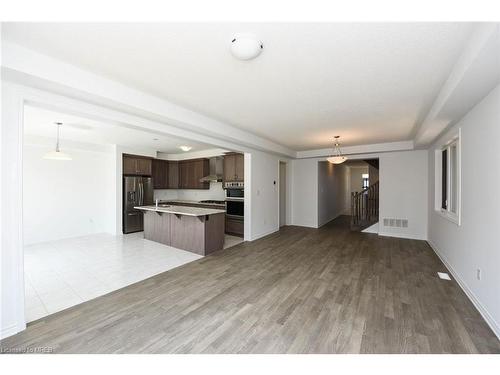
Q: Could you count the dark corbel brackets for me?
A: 4